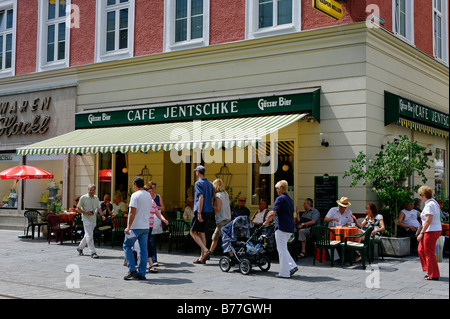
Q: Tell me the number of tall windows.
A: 7